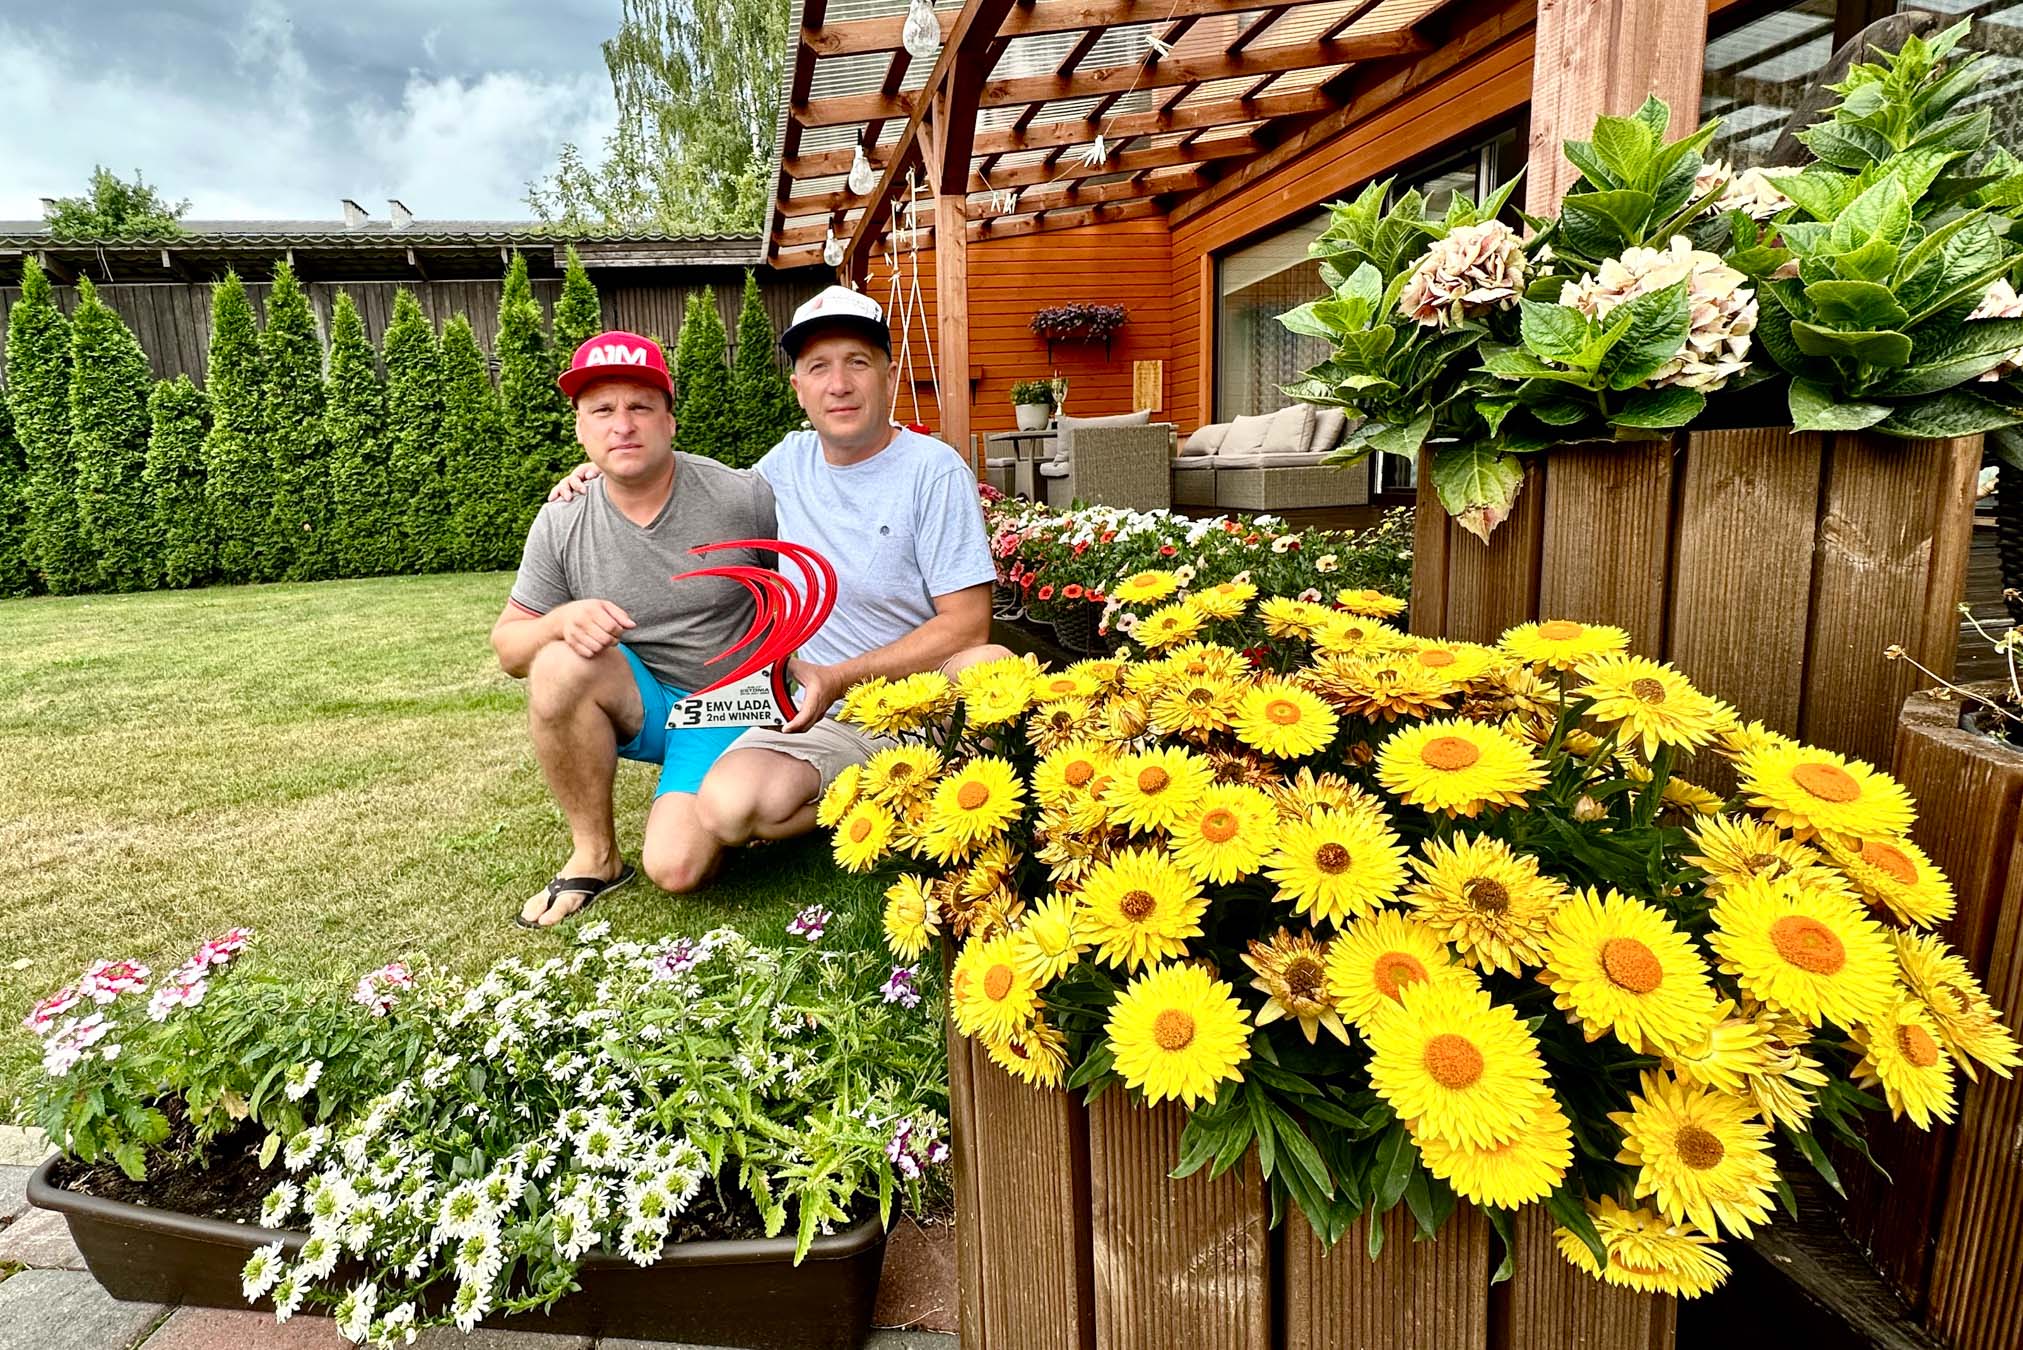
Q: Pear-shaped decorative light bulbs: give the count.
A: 3